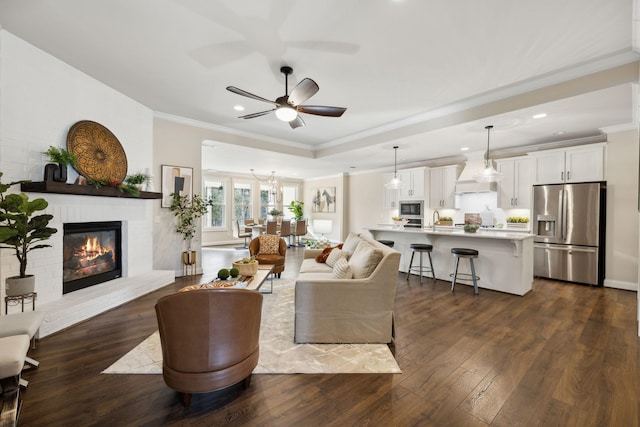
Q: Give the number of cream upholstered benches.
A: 2